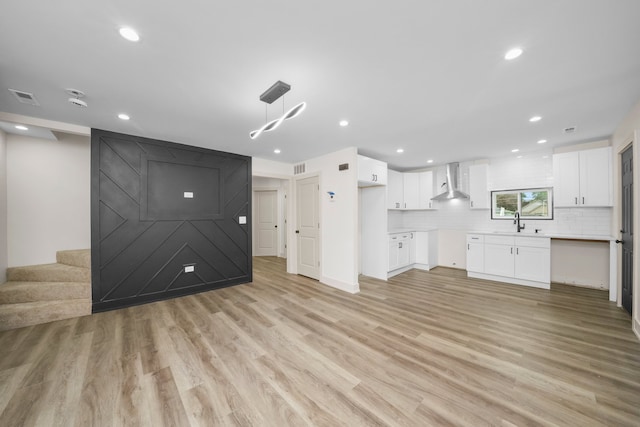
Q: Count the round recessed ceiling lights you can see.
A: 11